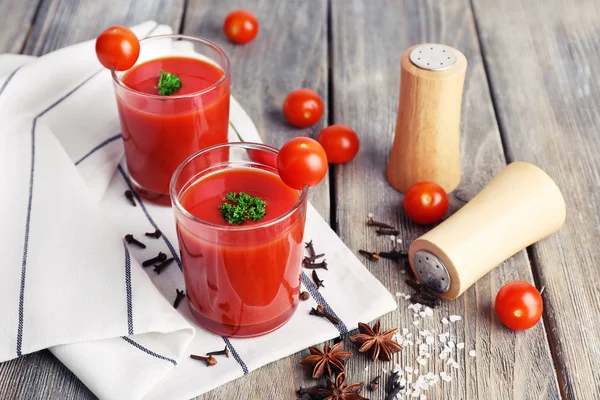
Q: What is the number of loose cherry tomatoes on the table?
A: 5